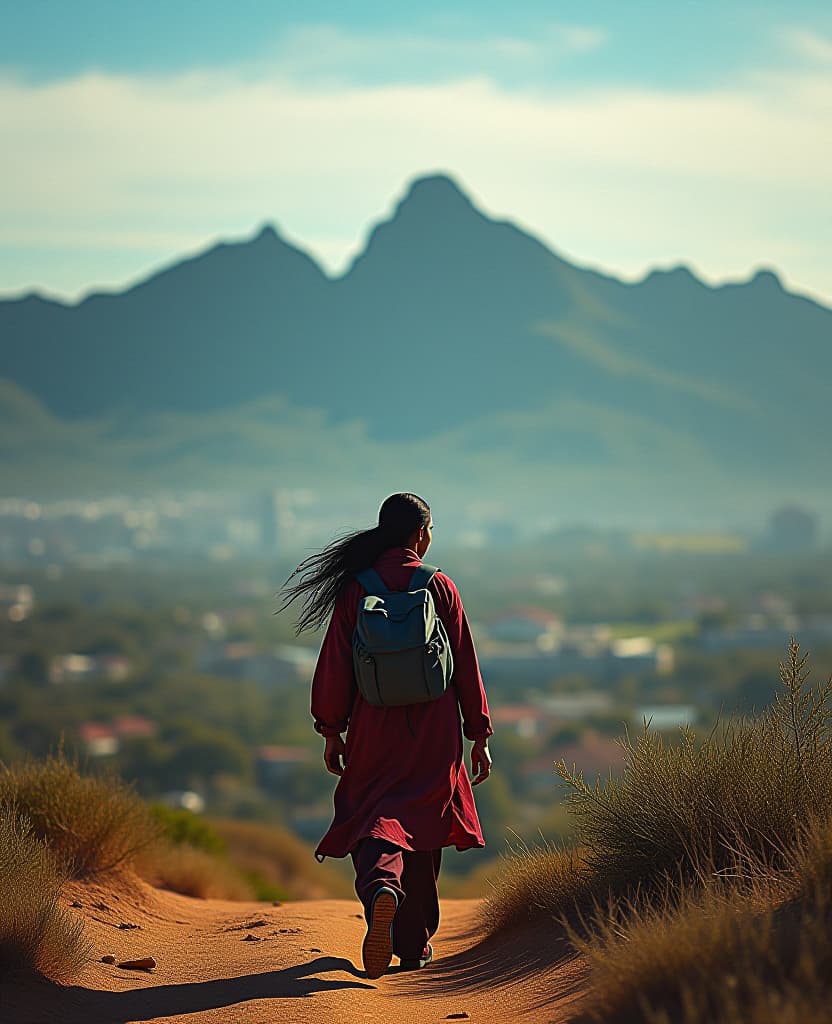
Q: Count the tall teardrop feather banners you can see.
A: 0